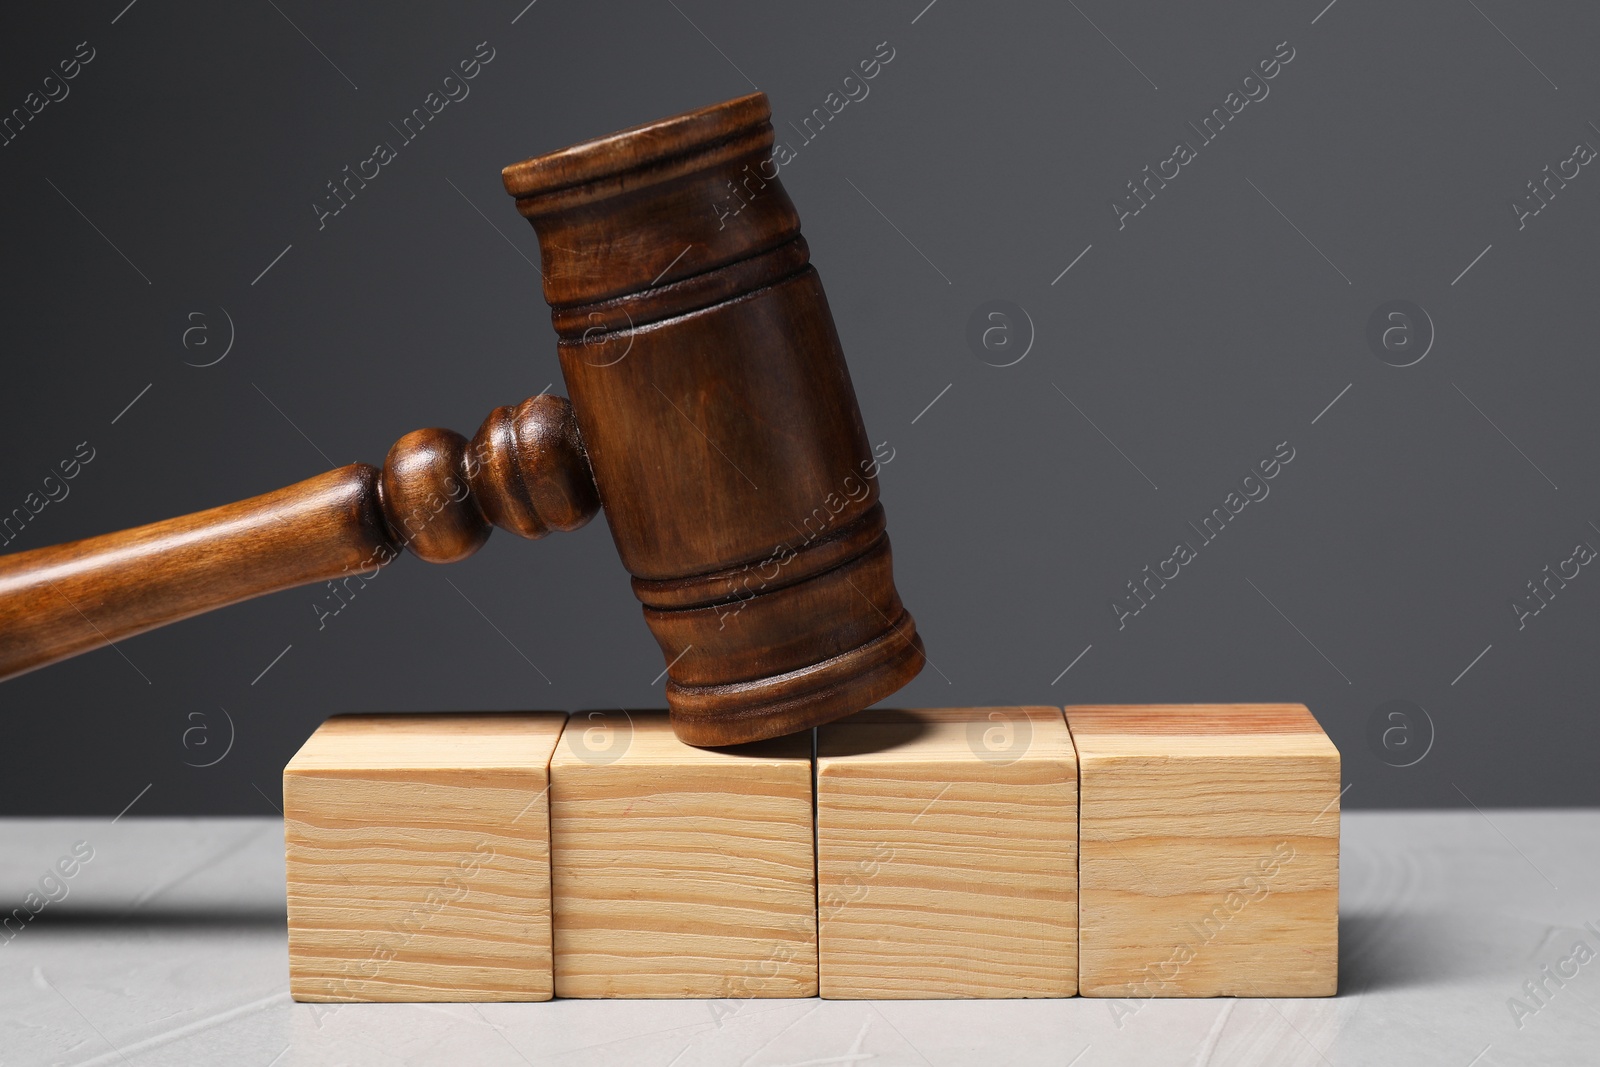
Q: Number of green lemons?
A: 0